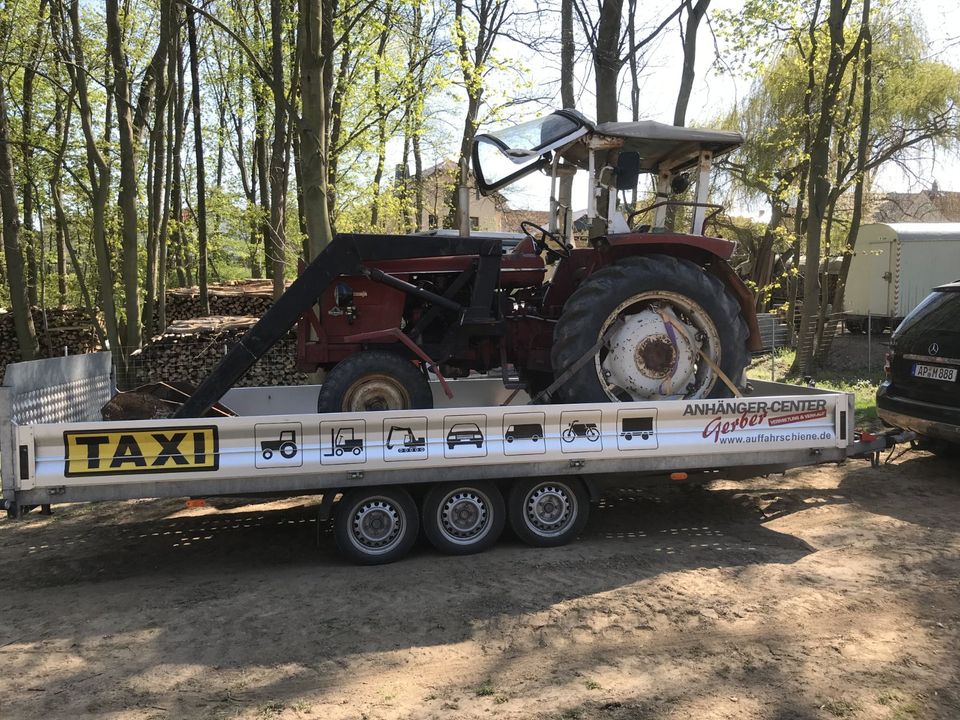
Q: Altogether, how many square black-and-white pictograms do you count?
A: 7